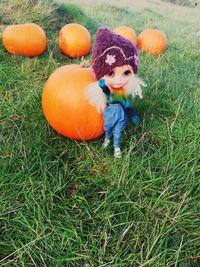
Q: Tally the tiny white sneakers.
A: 2